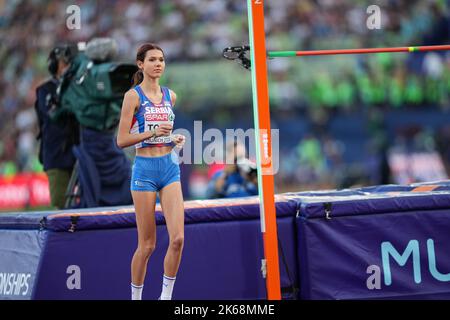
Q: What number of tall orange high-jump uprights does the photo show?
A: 1